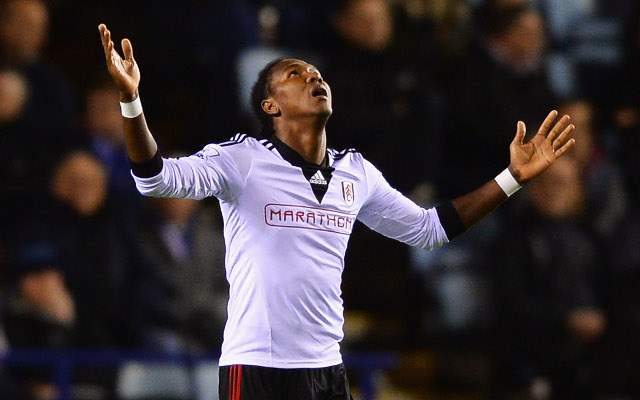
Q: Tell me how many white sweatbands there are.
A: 2